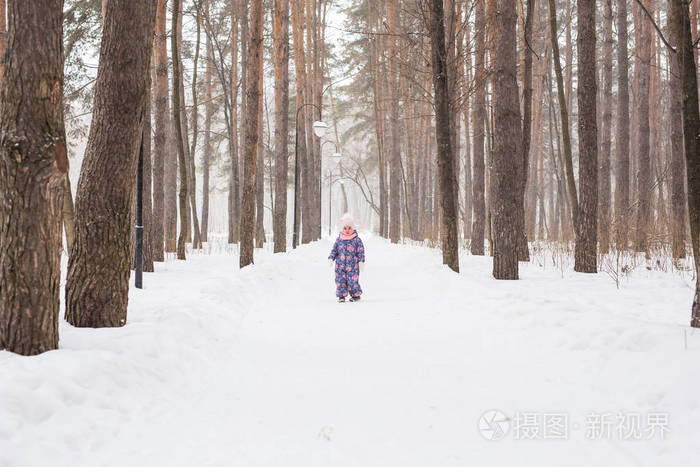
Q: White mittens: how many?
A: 2